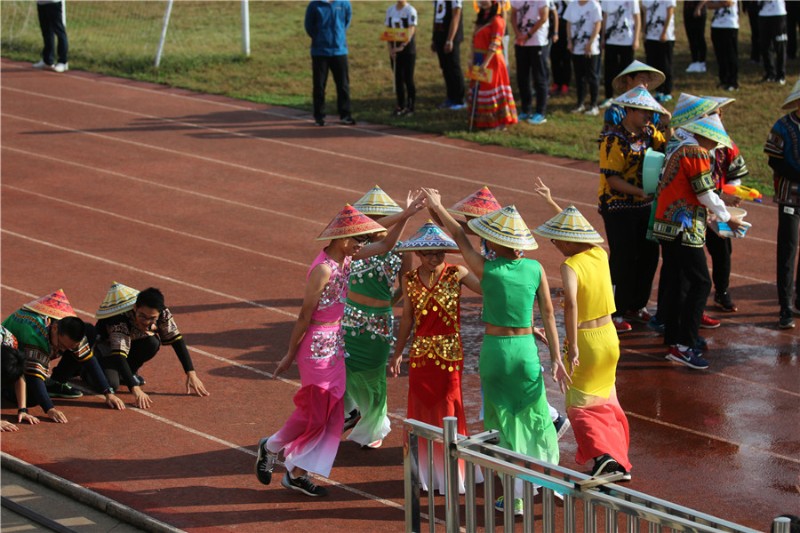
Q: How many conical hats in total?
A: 14